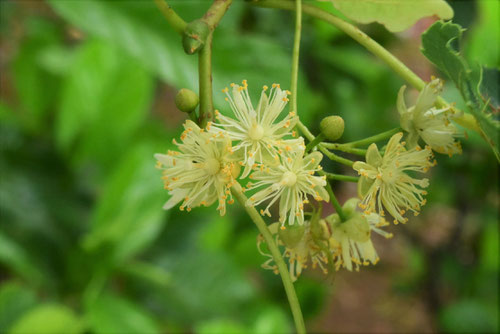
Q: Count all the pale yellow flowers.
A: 7